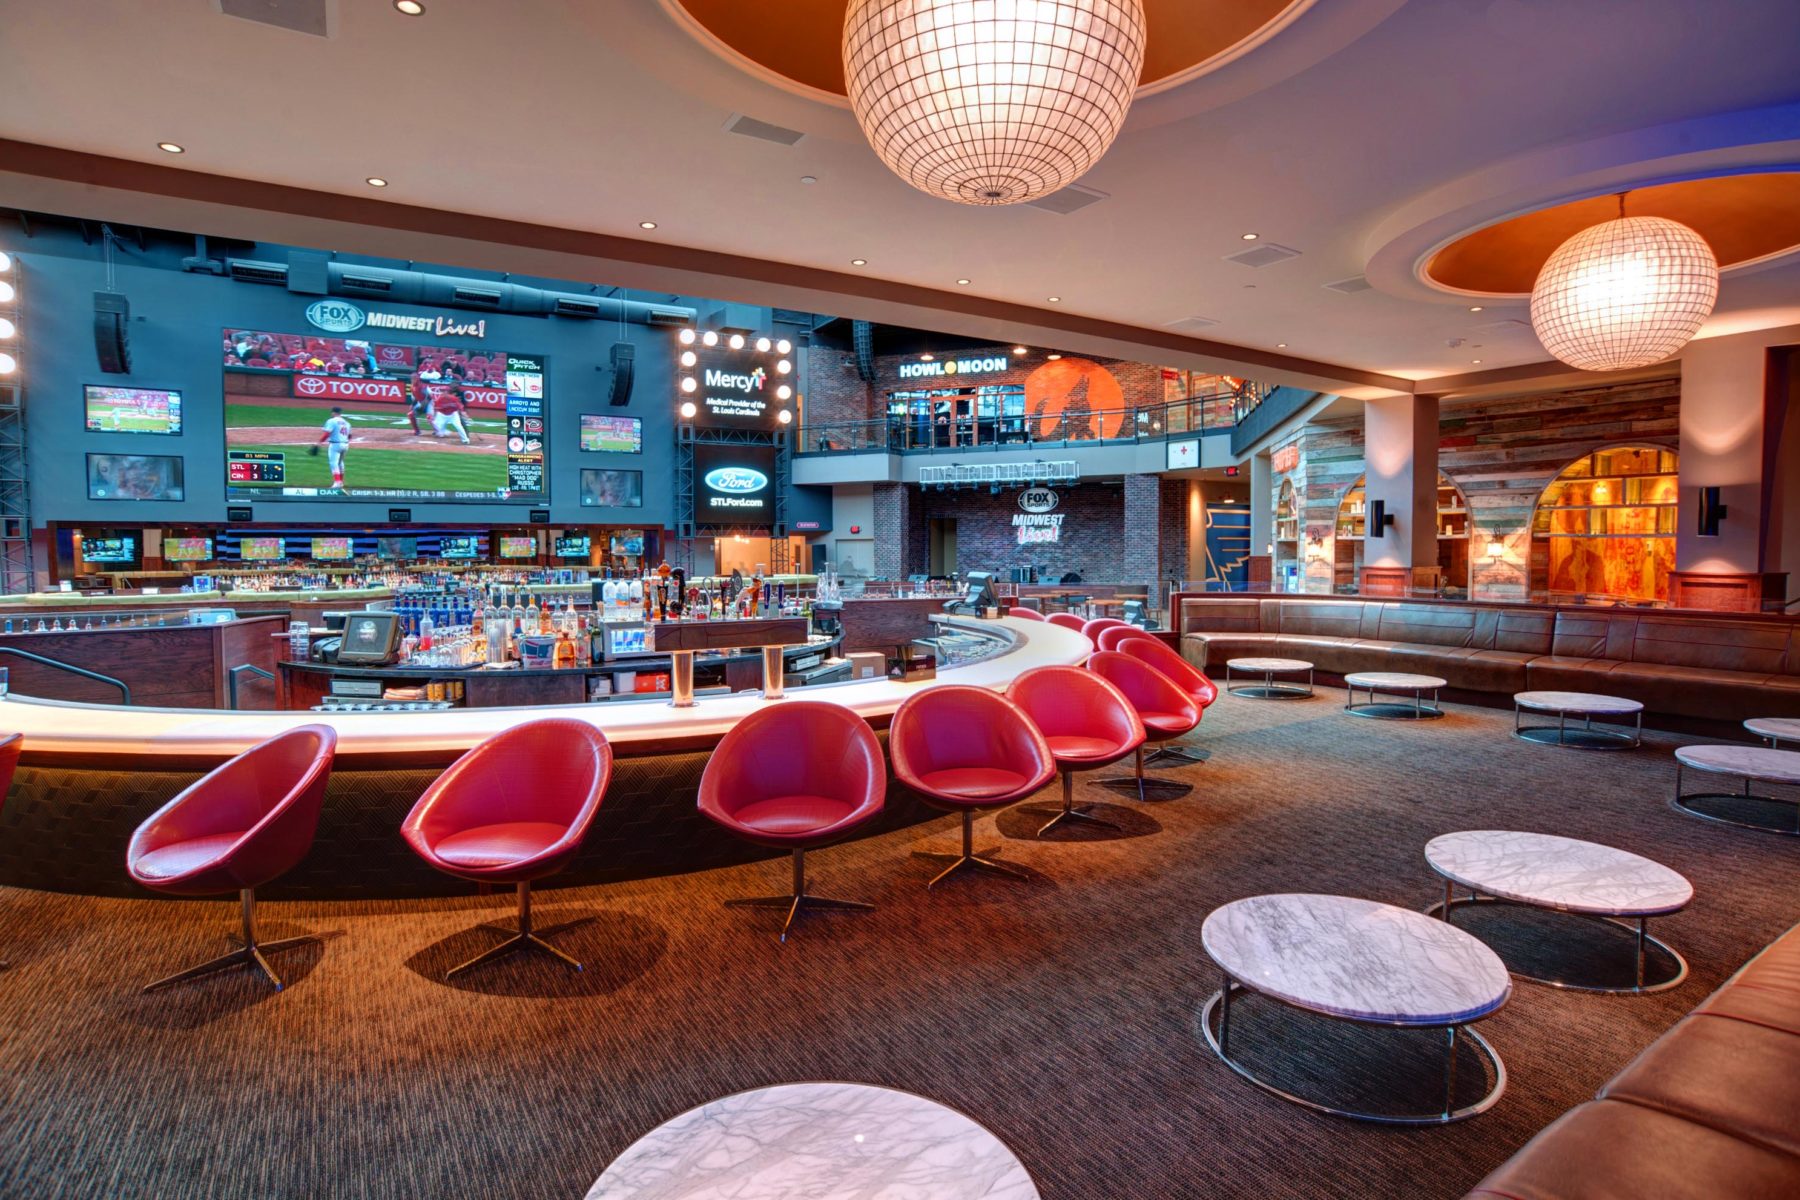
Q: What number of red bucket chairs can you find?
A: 12